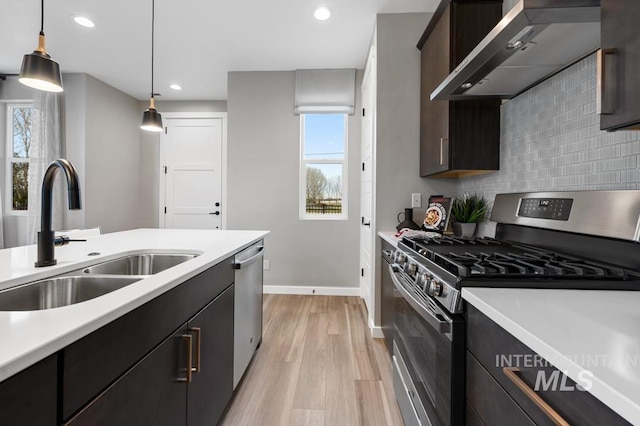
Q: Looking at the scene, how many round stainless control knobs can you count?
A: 5